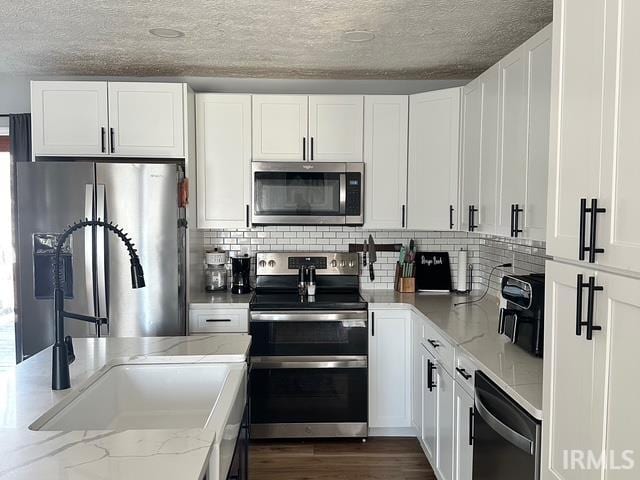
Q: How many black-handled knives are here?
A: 2